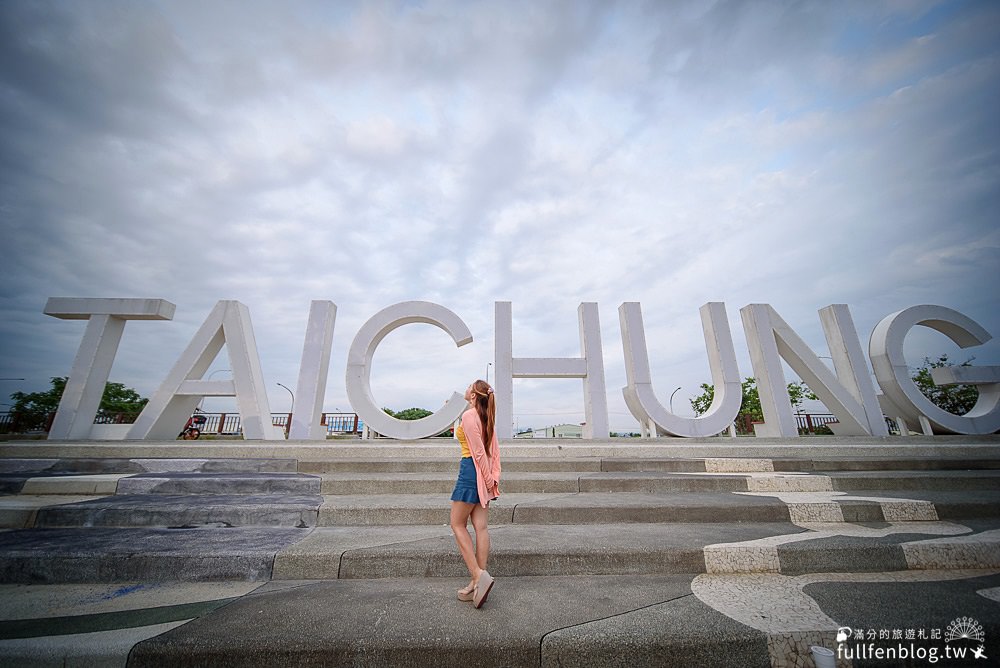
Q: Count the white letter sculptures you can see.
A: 8